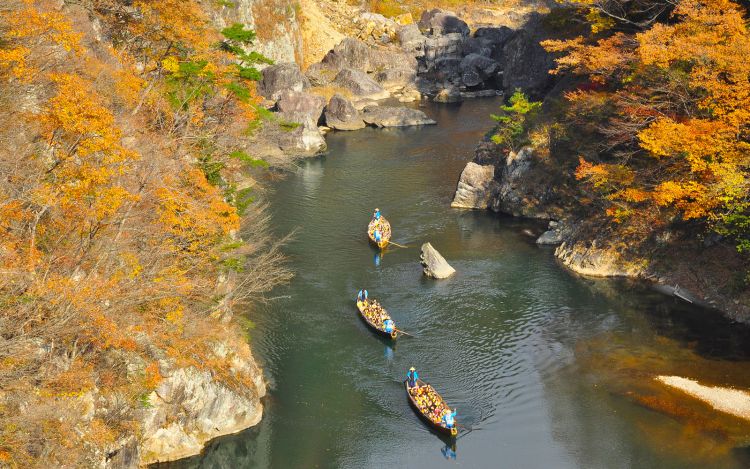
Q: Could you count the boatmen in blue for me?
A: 6